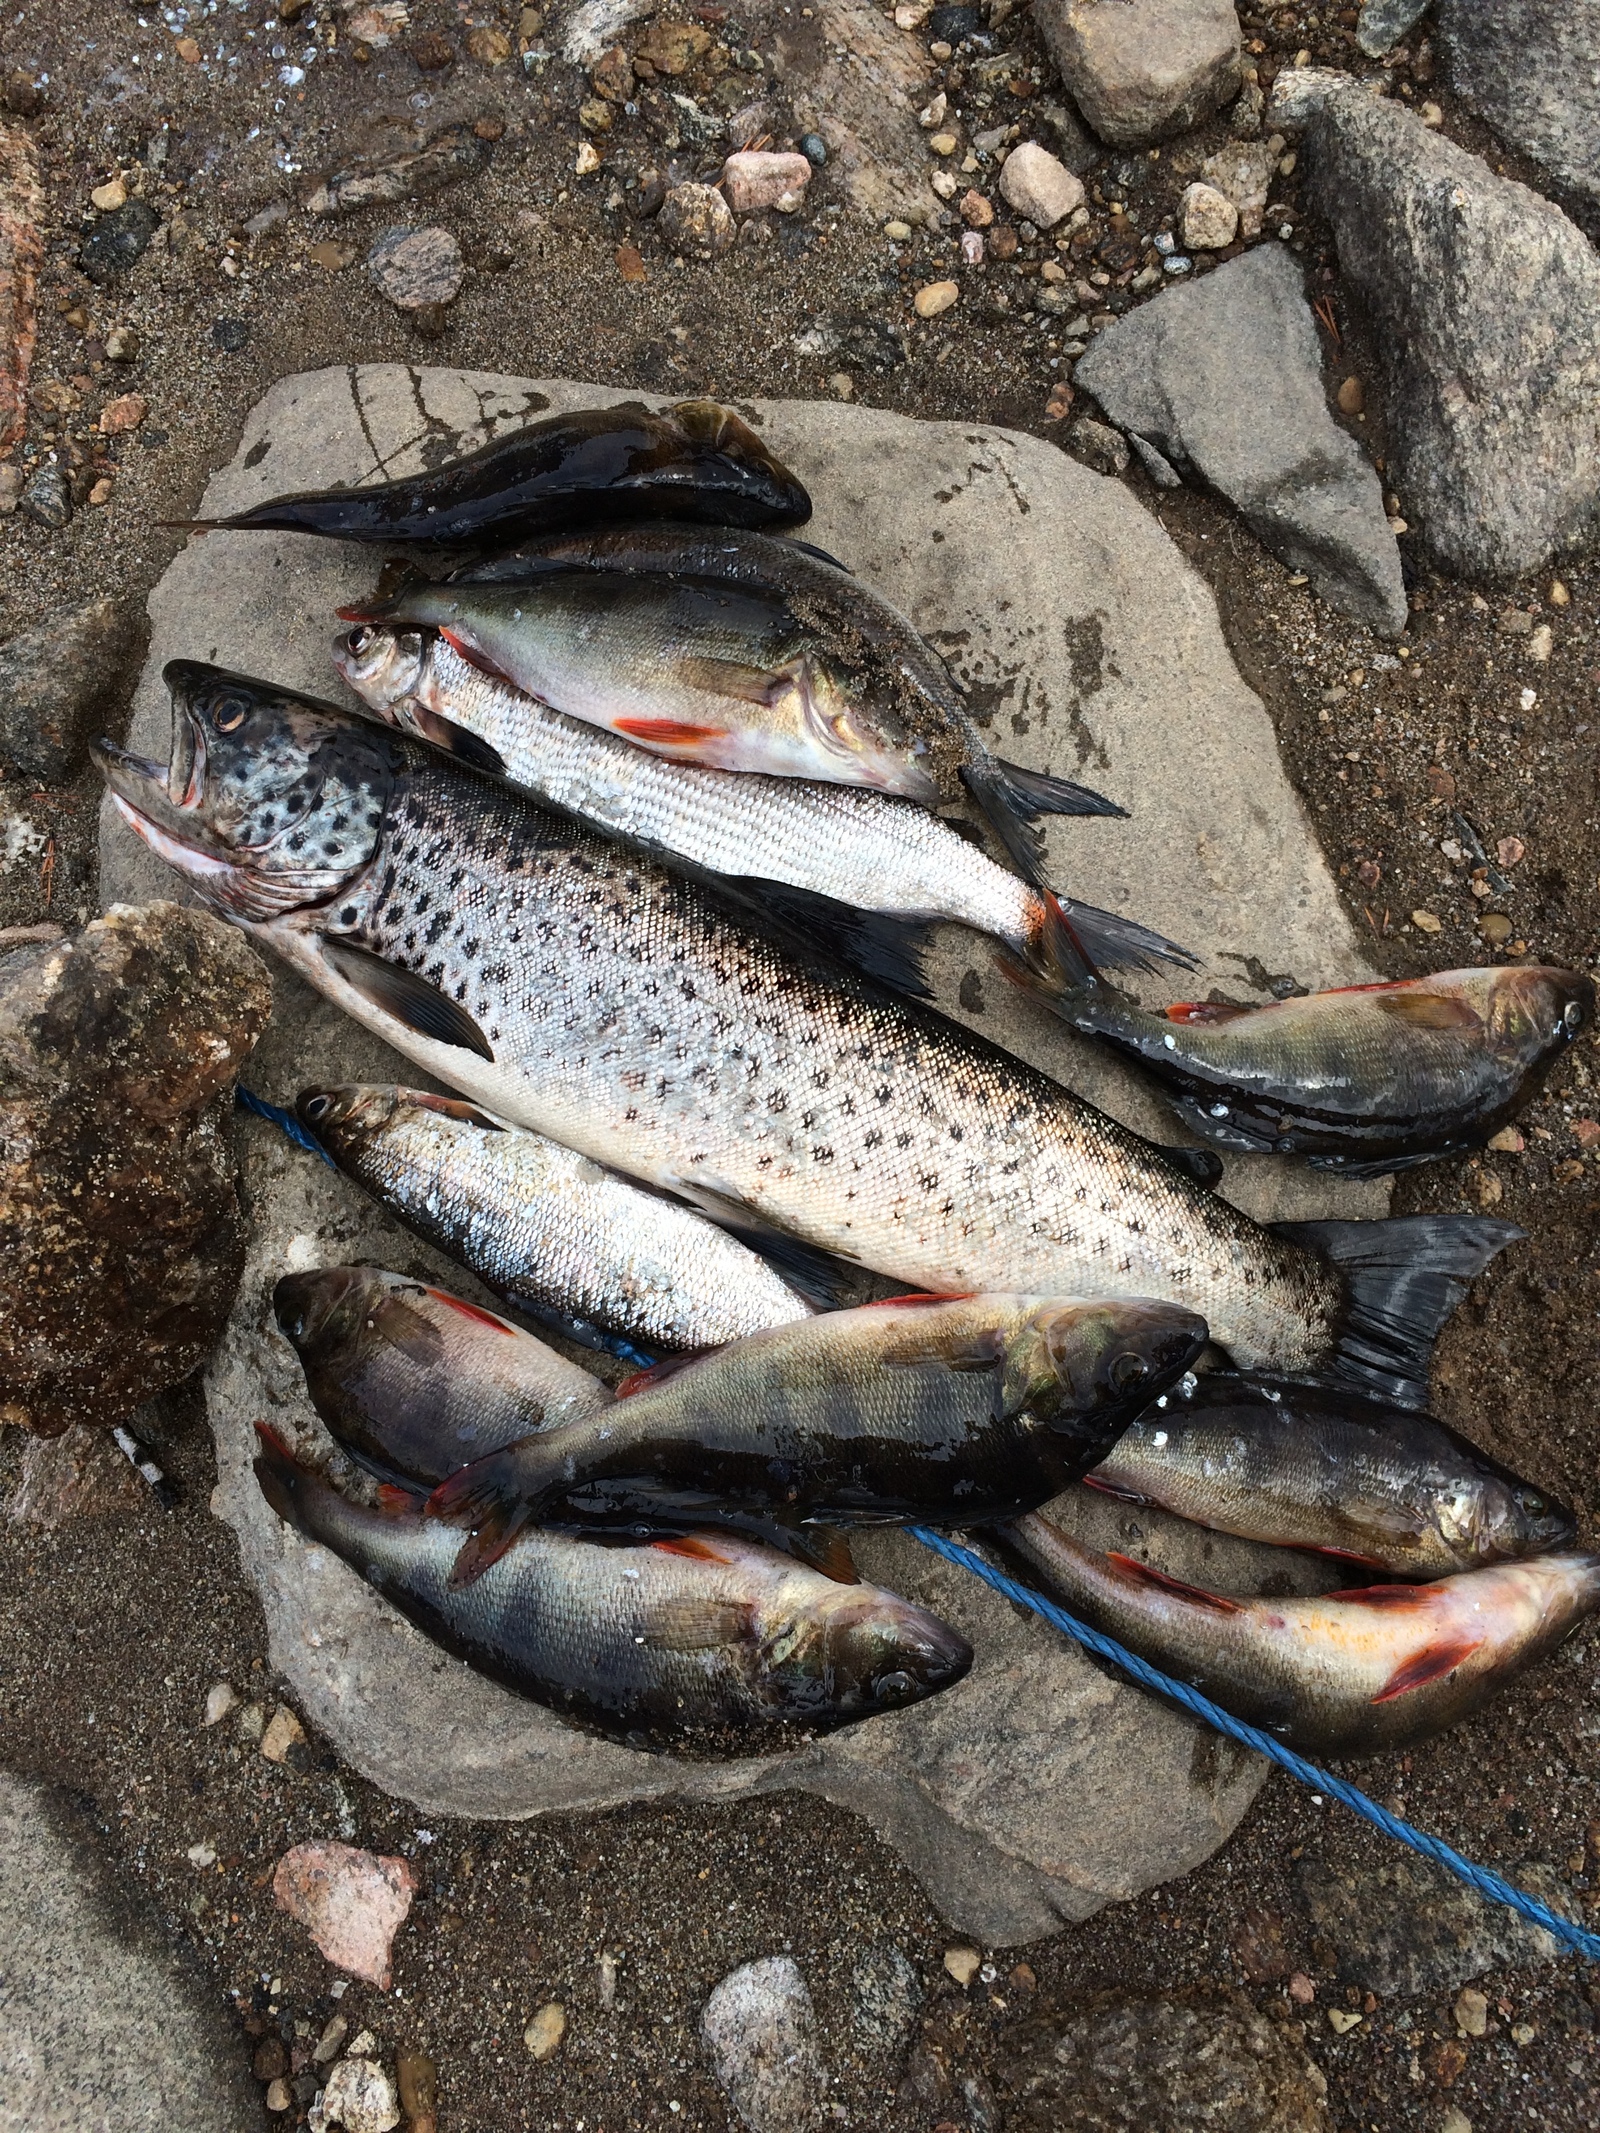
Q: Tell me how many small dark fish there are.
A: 9